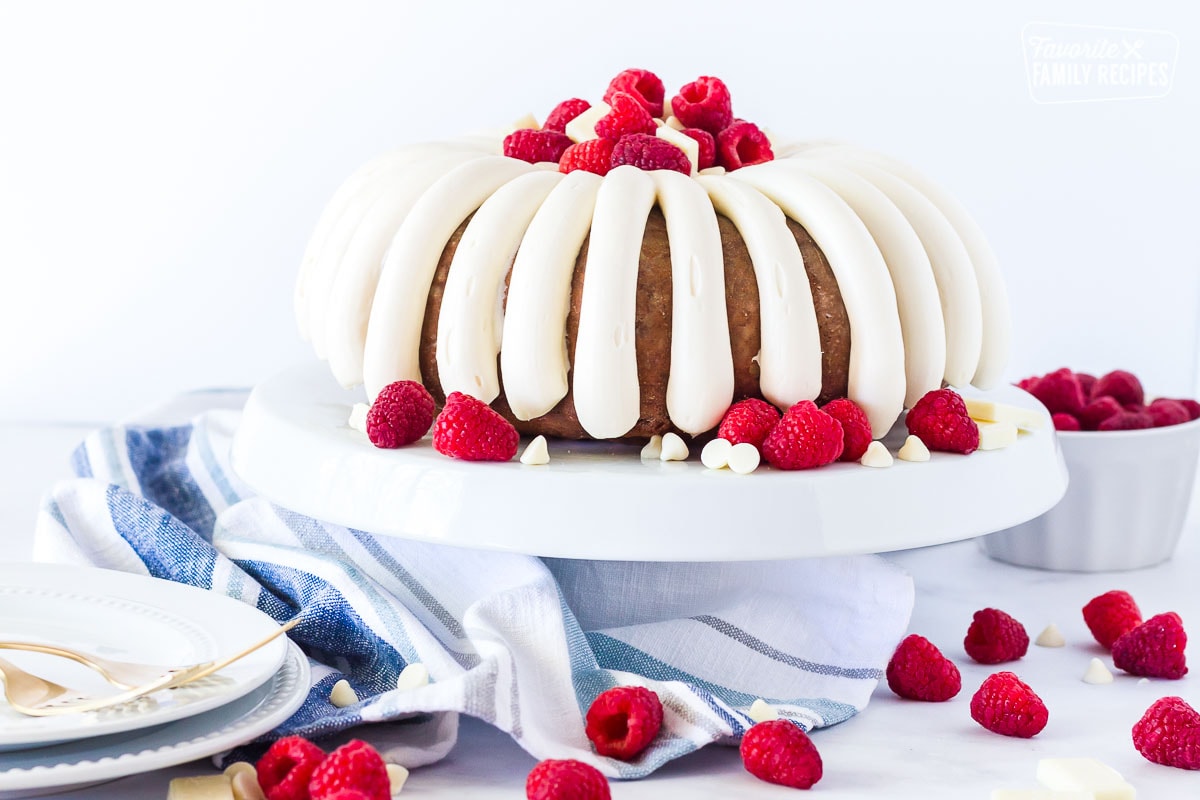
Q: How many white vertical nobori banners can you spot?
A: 0